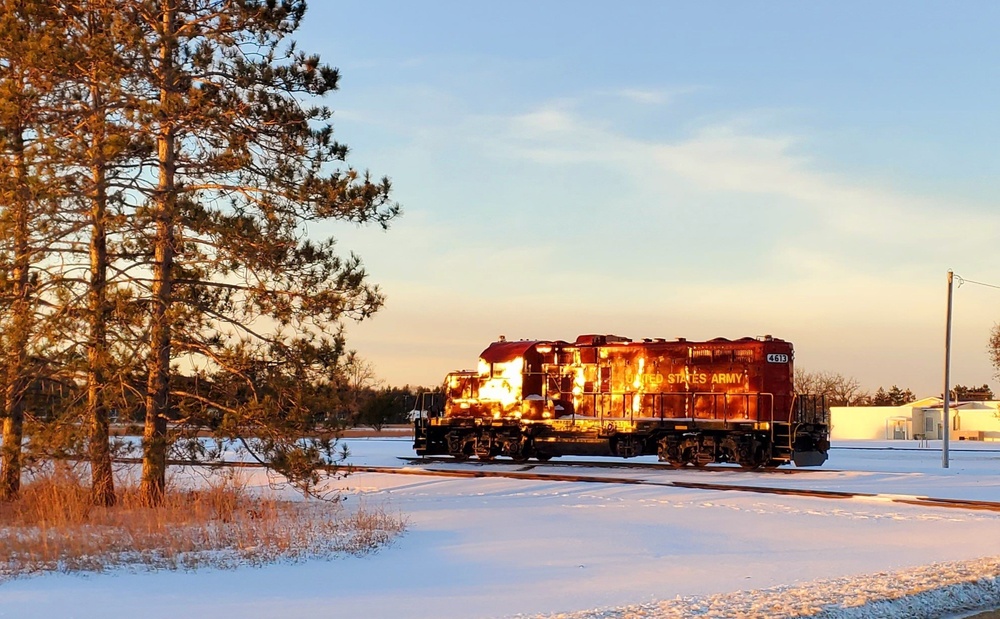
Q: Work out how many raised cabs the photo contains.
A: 1